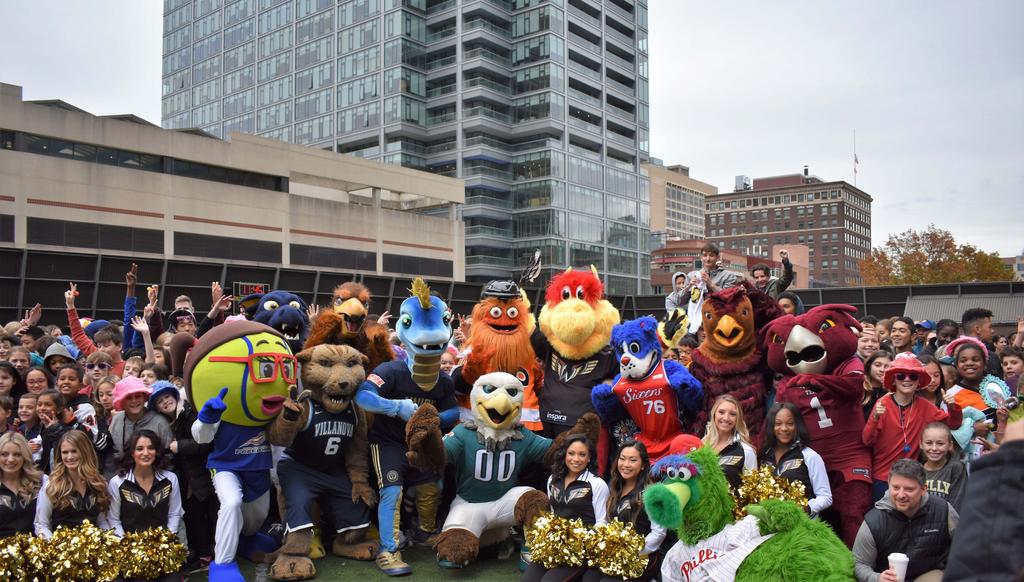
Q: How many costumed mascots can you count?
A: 12